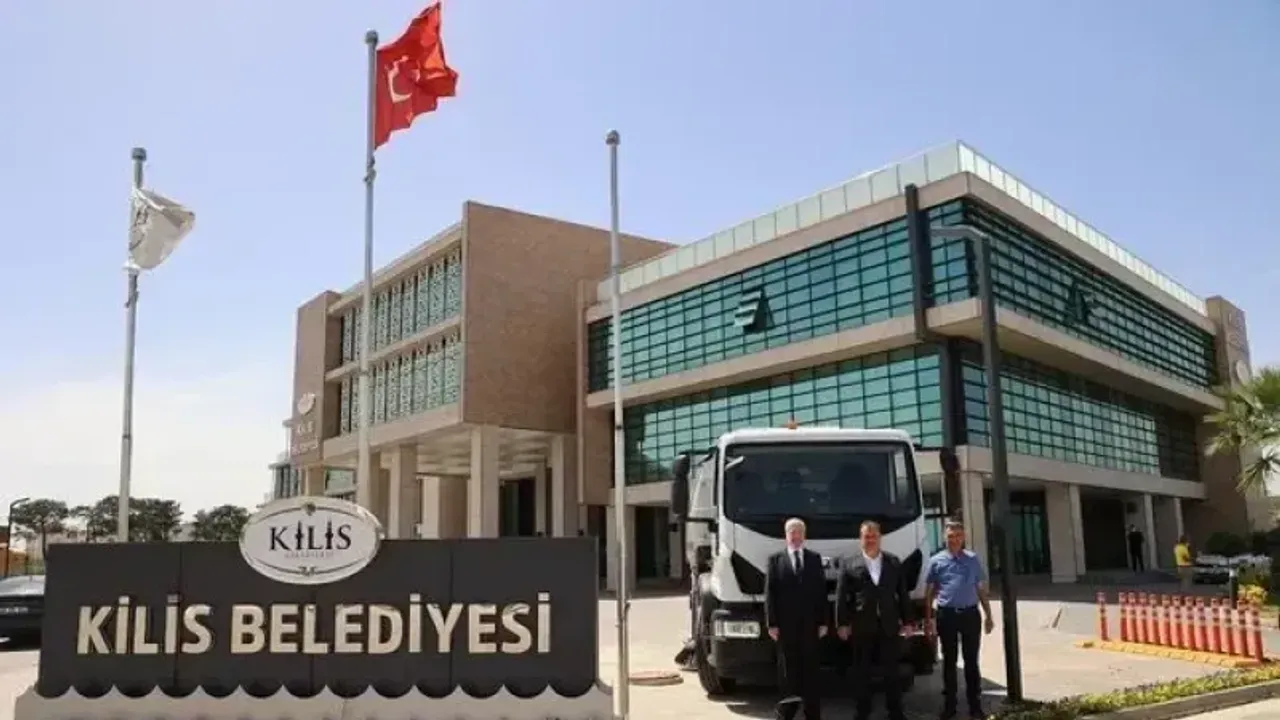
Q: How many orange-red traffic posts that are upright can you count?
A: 13